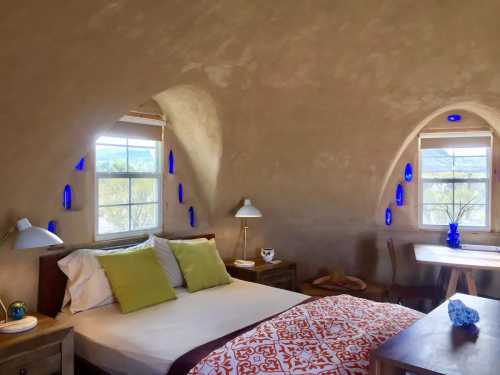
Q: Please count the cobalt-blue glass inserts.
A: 10